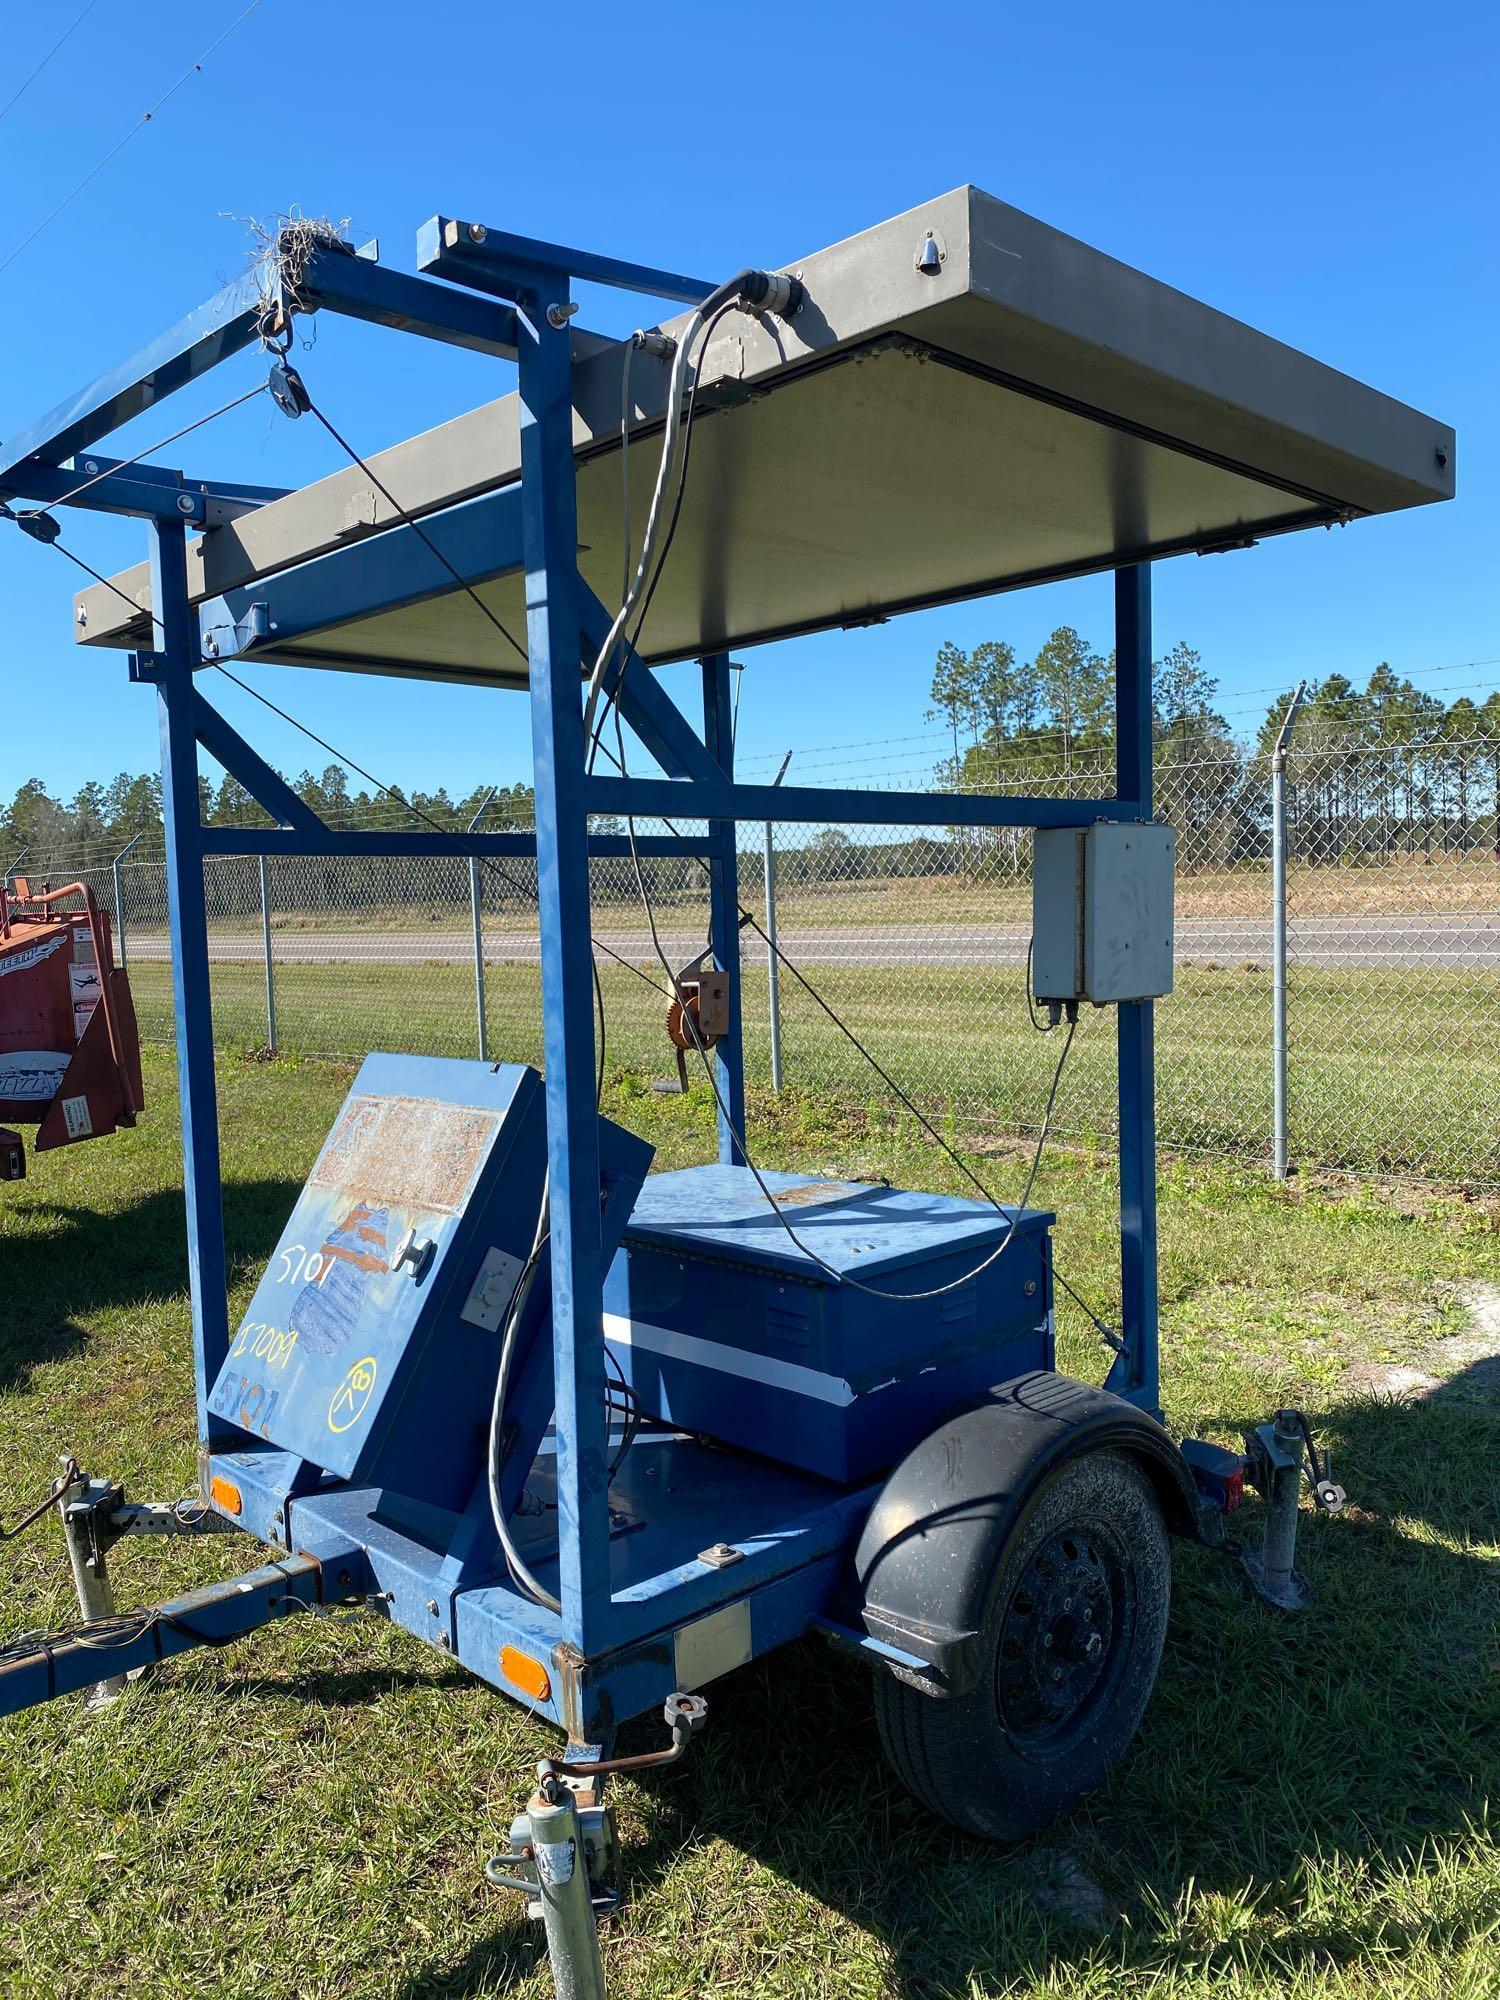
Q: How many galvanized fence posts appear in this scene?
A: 6